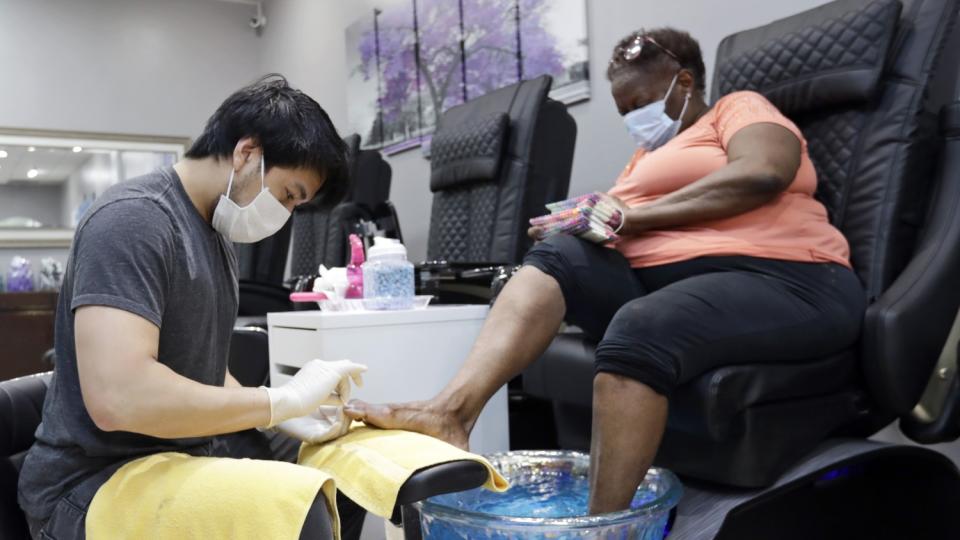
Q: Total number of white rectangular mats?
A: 0